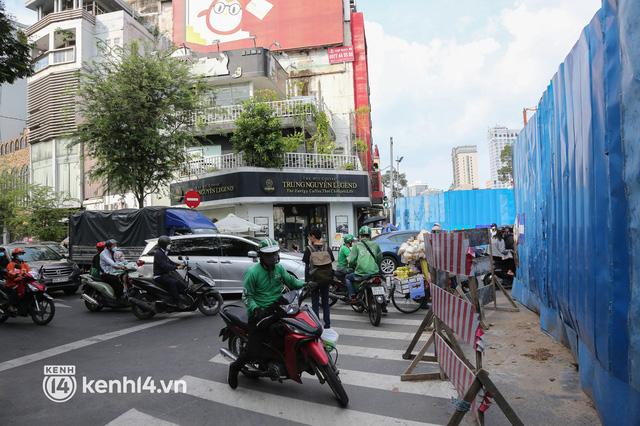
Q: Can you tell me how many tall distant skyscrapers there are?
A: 2